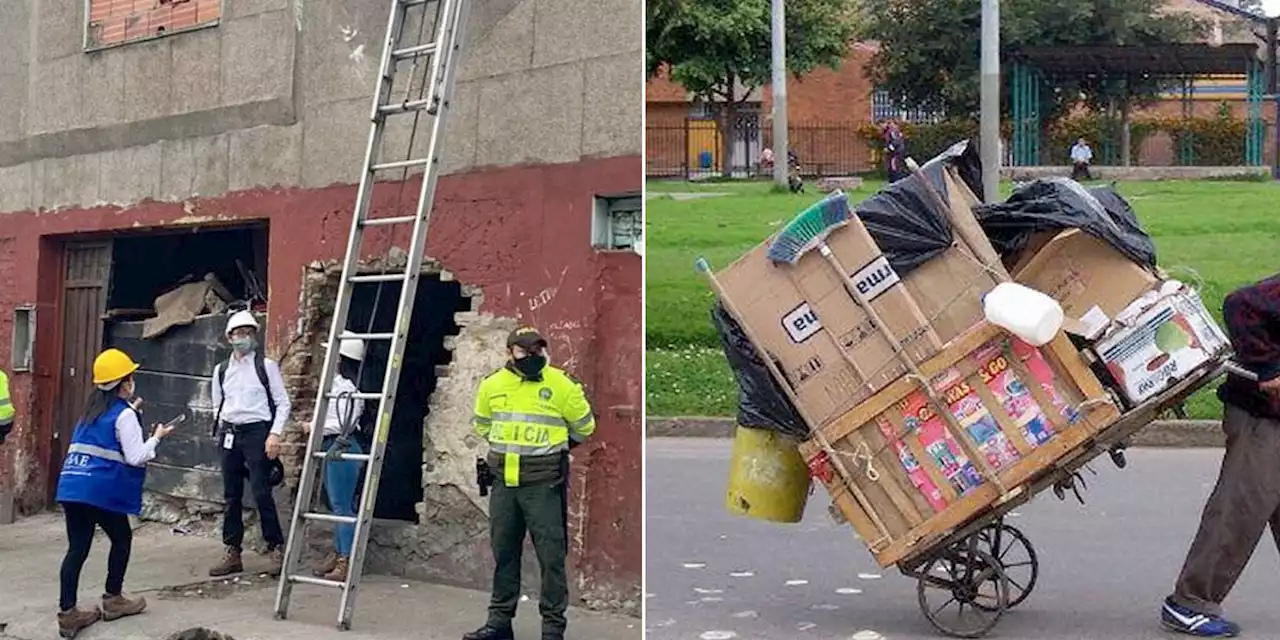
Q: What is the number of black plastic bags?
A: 3